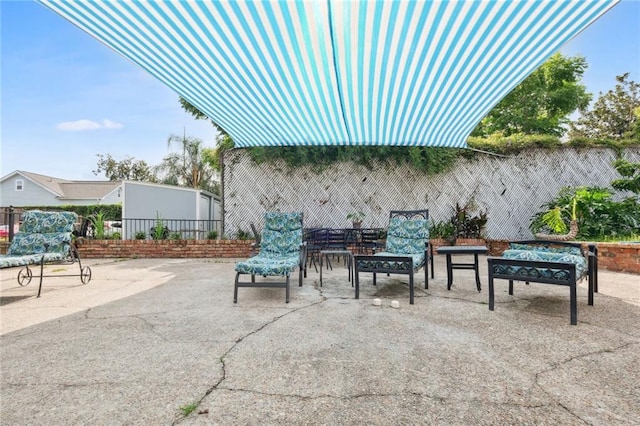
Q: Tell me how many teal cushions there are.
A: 4